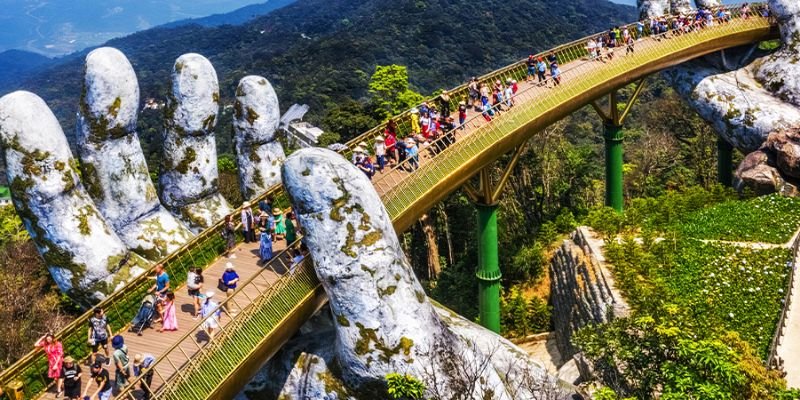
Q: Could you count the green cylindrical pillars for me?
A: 3